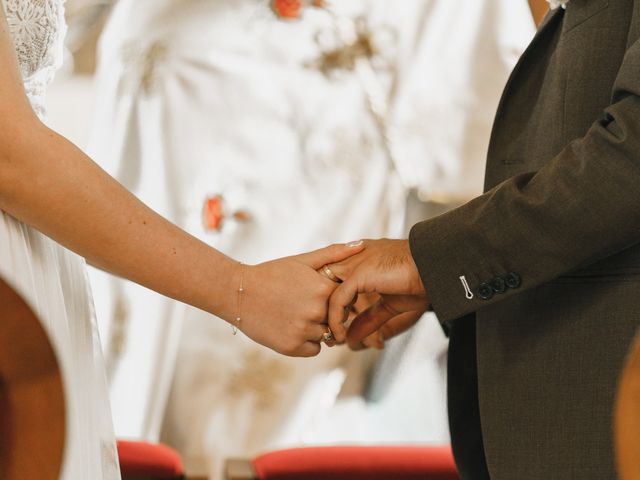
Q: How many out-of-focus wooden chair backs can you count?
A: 2